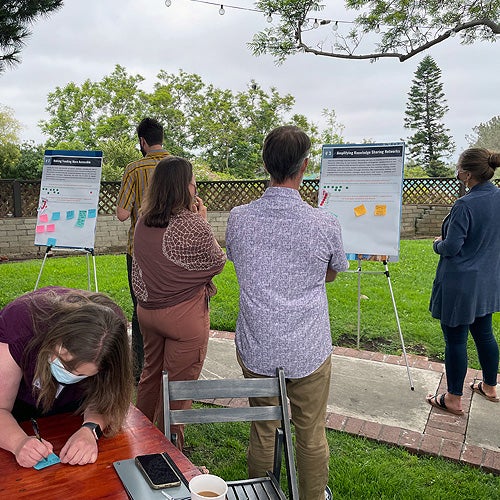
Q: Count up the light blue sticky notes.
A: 5